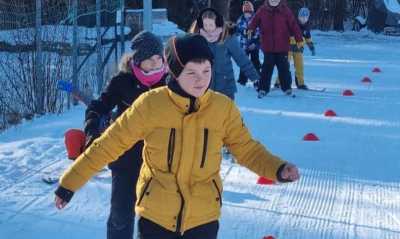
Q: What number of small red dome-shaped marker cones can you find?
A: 7